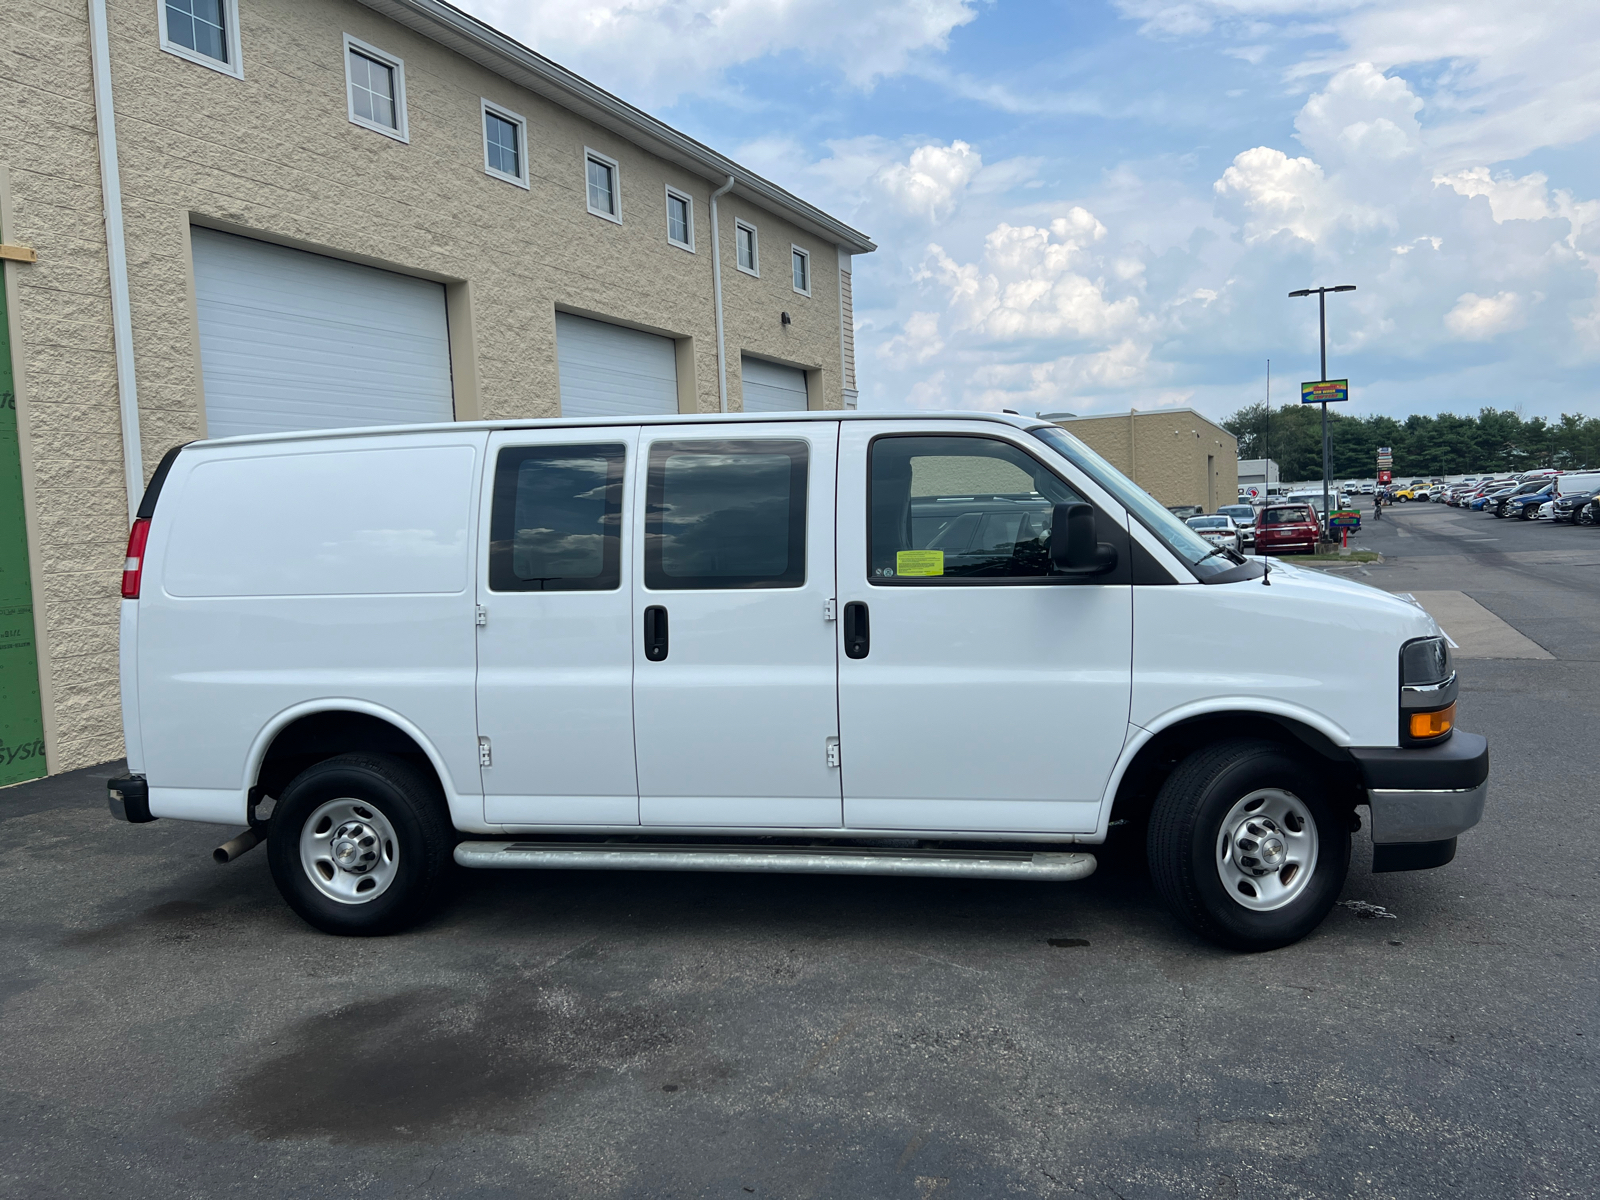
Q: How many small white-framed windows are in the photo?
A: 7